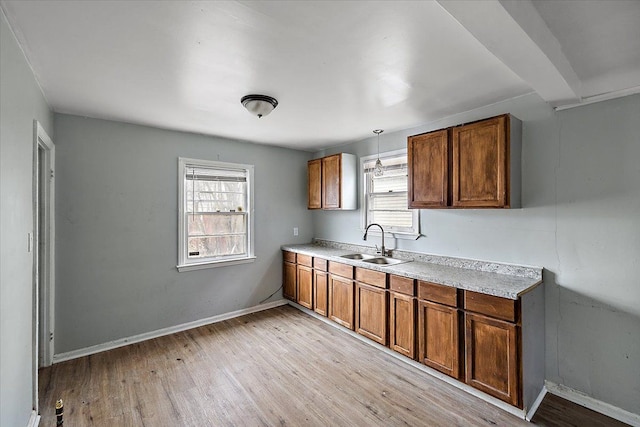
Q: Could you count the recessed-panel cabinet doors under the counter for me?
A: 8